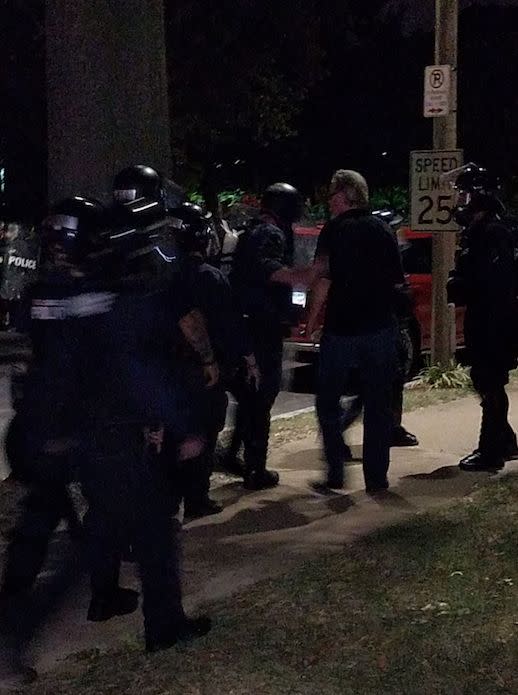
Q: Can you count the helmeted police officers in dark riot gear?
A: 6